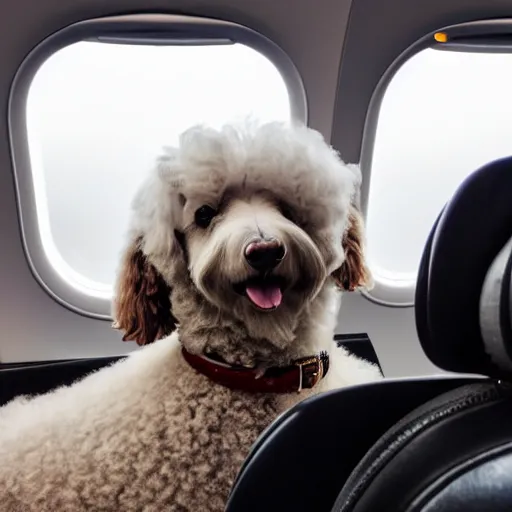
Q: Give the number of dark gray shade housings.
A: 2